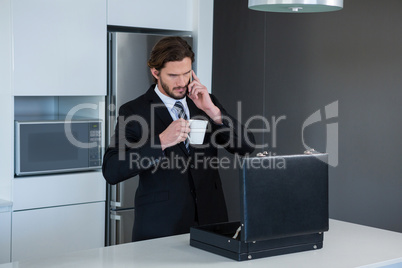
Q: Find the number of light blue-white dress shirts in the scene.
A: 1